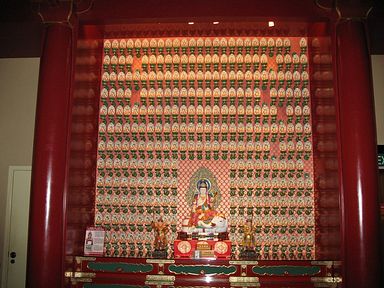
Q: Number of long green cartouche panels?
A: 3